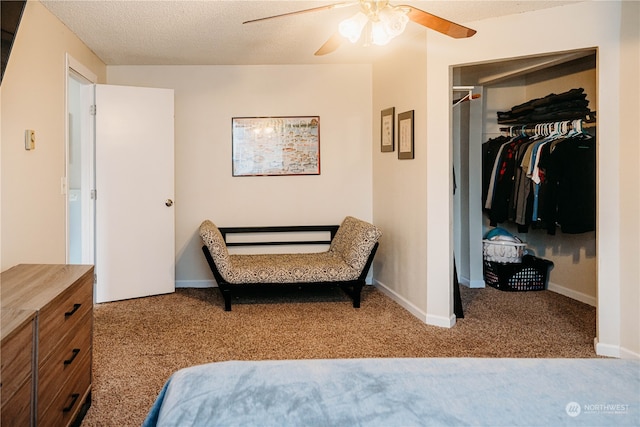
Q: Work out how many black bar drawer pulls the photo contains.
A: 3